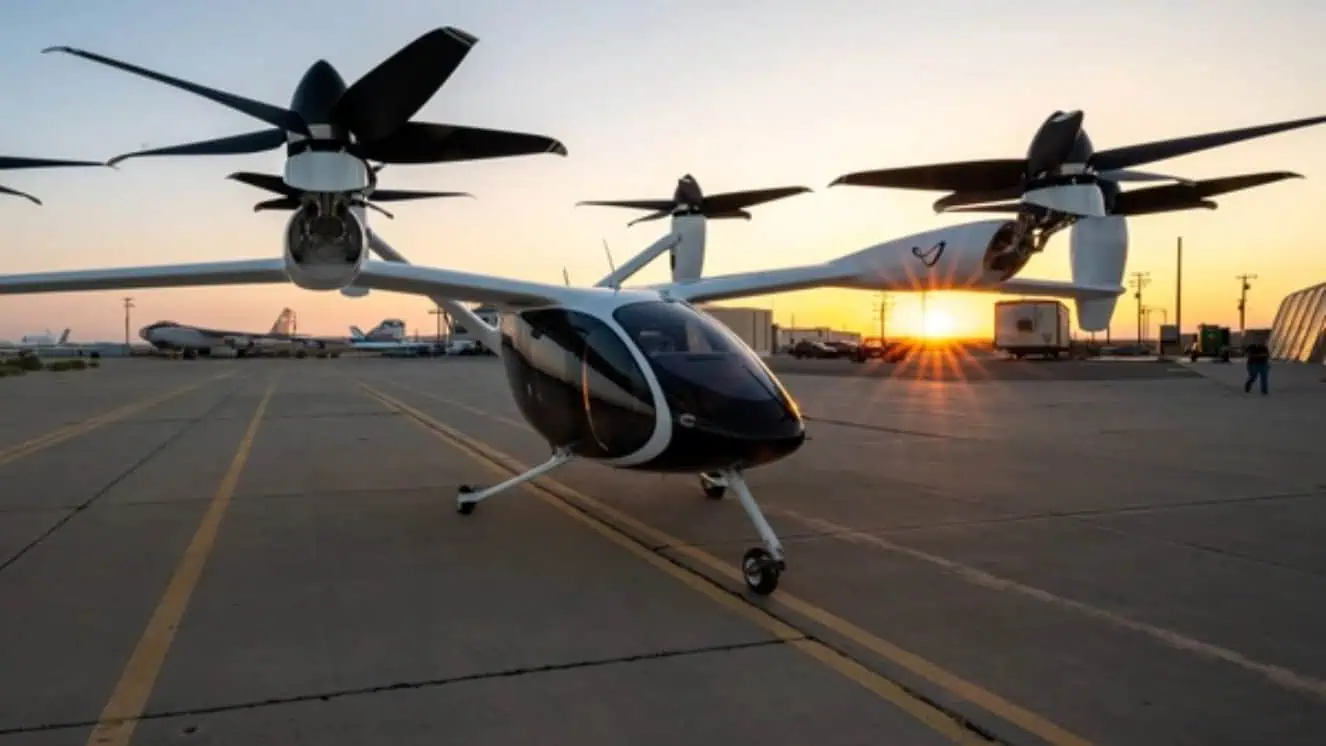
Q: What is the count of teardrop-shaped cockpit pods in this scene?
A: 1